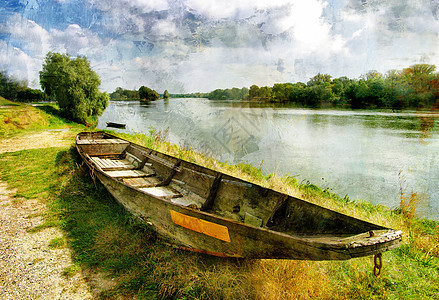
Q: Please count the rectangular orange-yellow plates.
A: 1